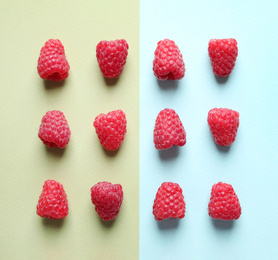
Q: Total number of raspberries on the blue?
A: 6